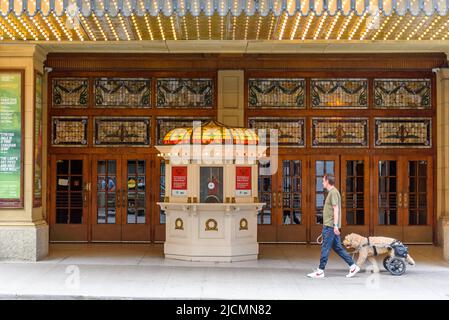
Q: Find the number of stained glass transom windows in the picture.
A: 12